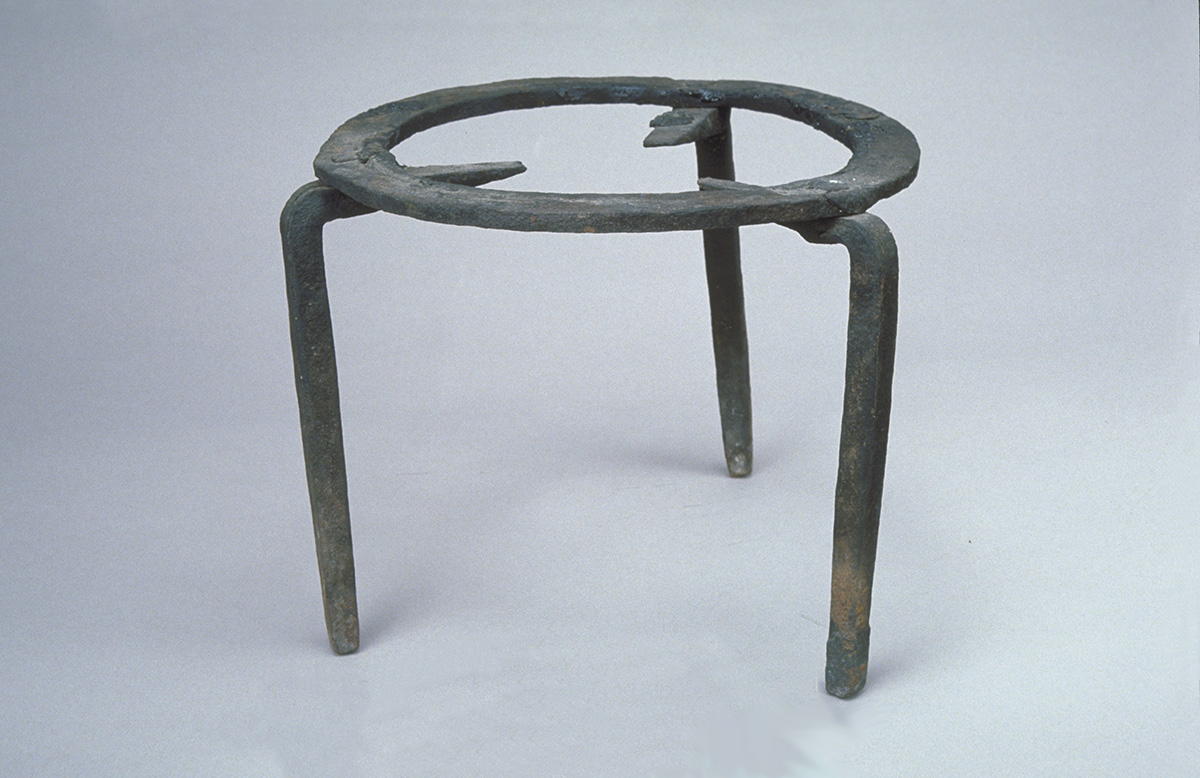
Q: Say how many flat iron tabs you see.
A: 3